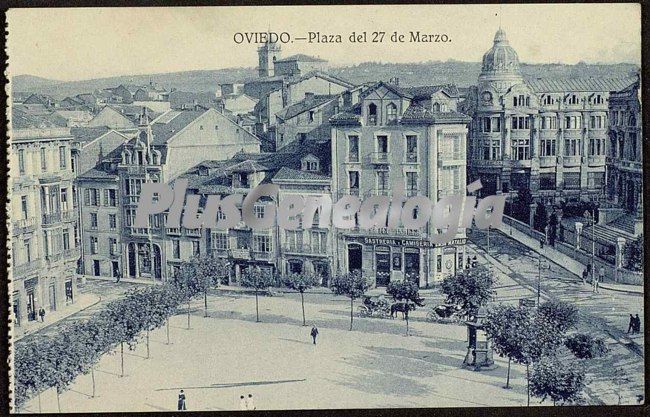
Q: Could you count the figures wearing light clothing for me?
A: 2